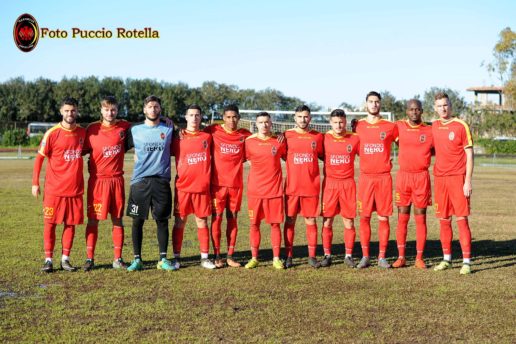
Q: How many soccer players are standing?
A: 11